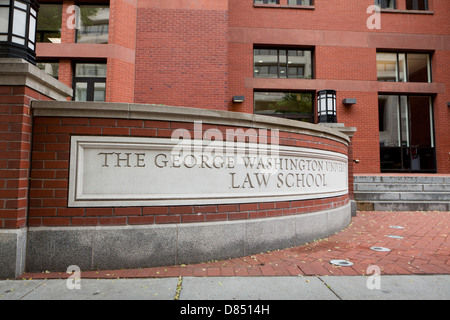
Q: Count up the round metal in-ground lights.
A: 4